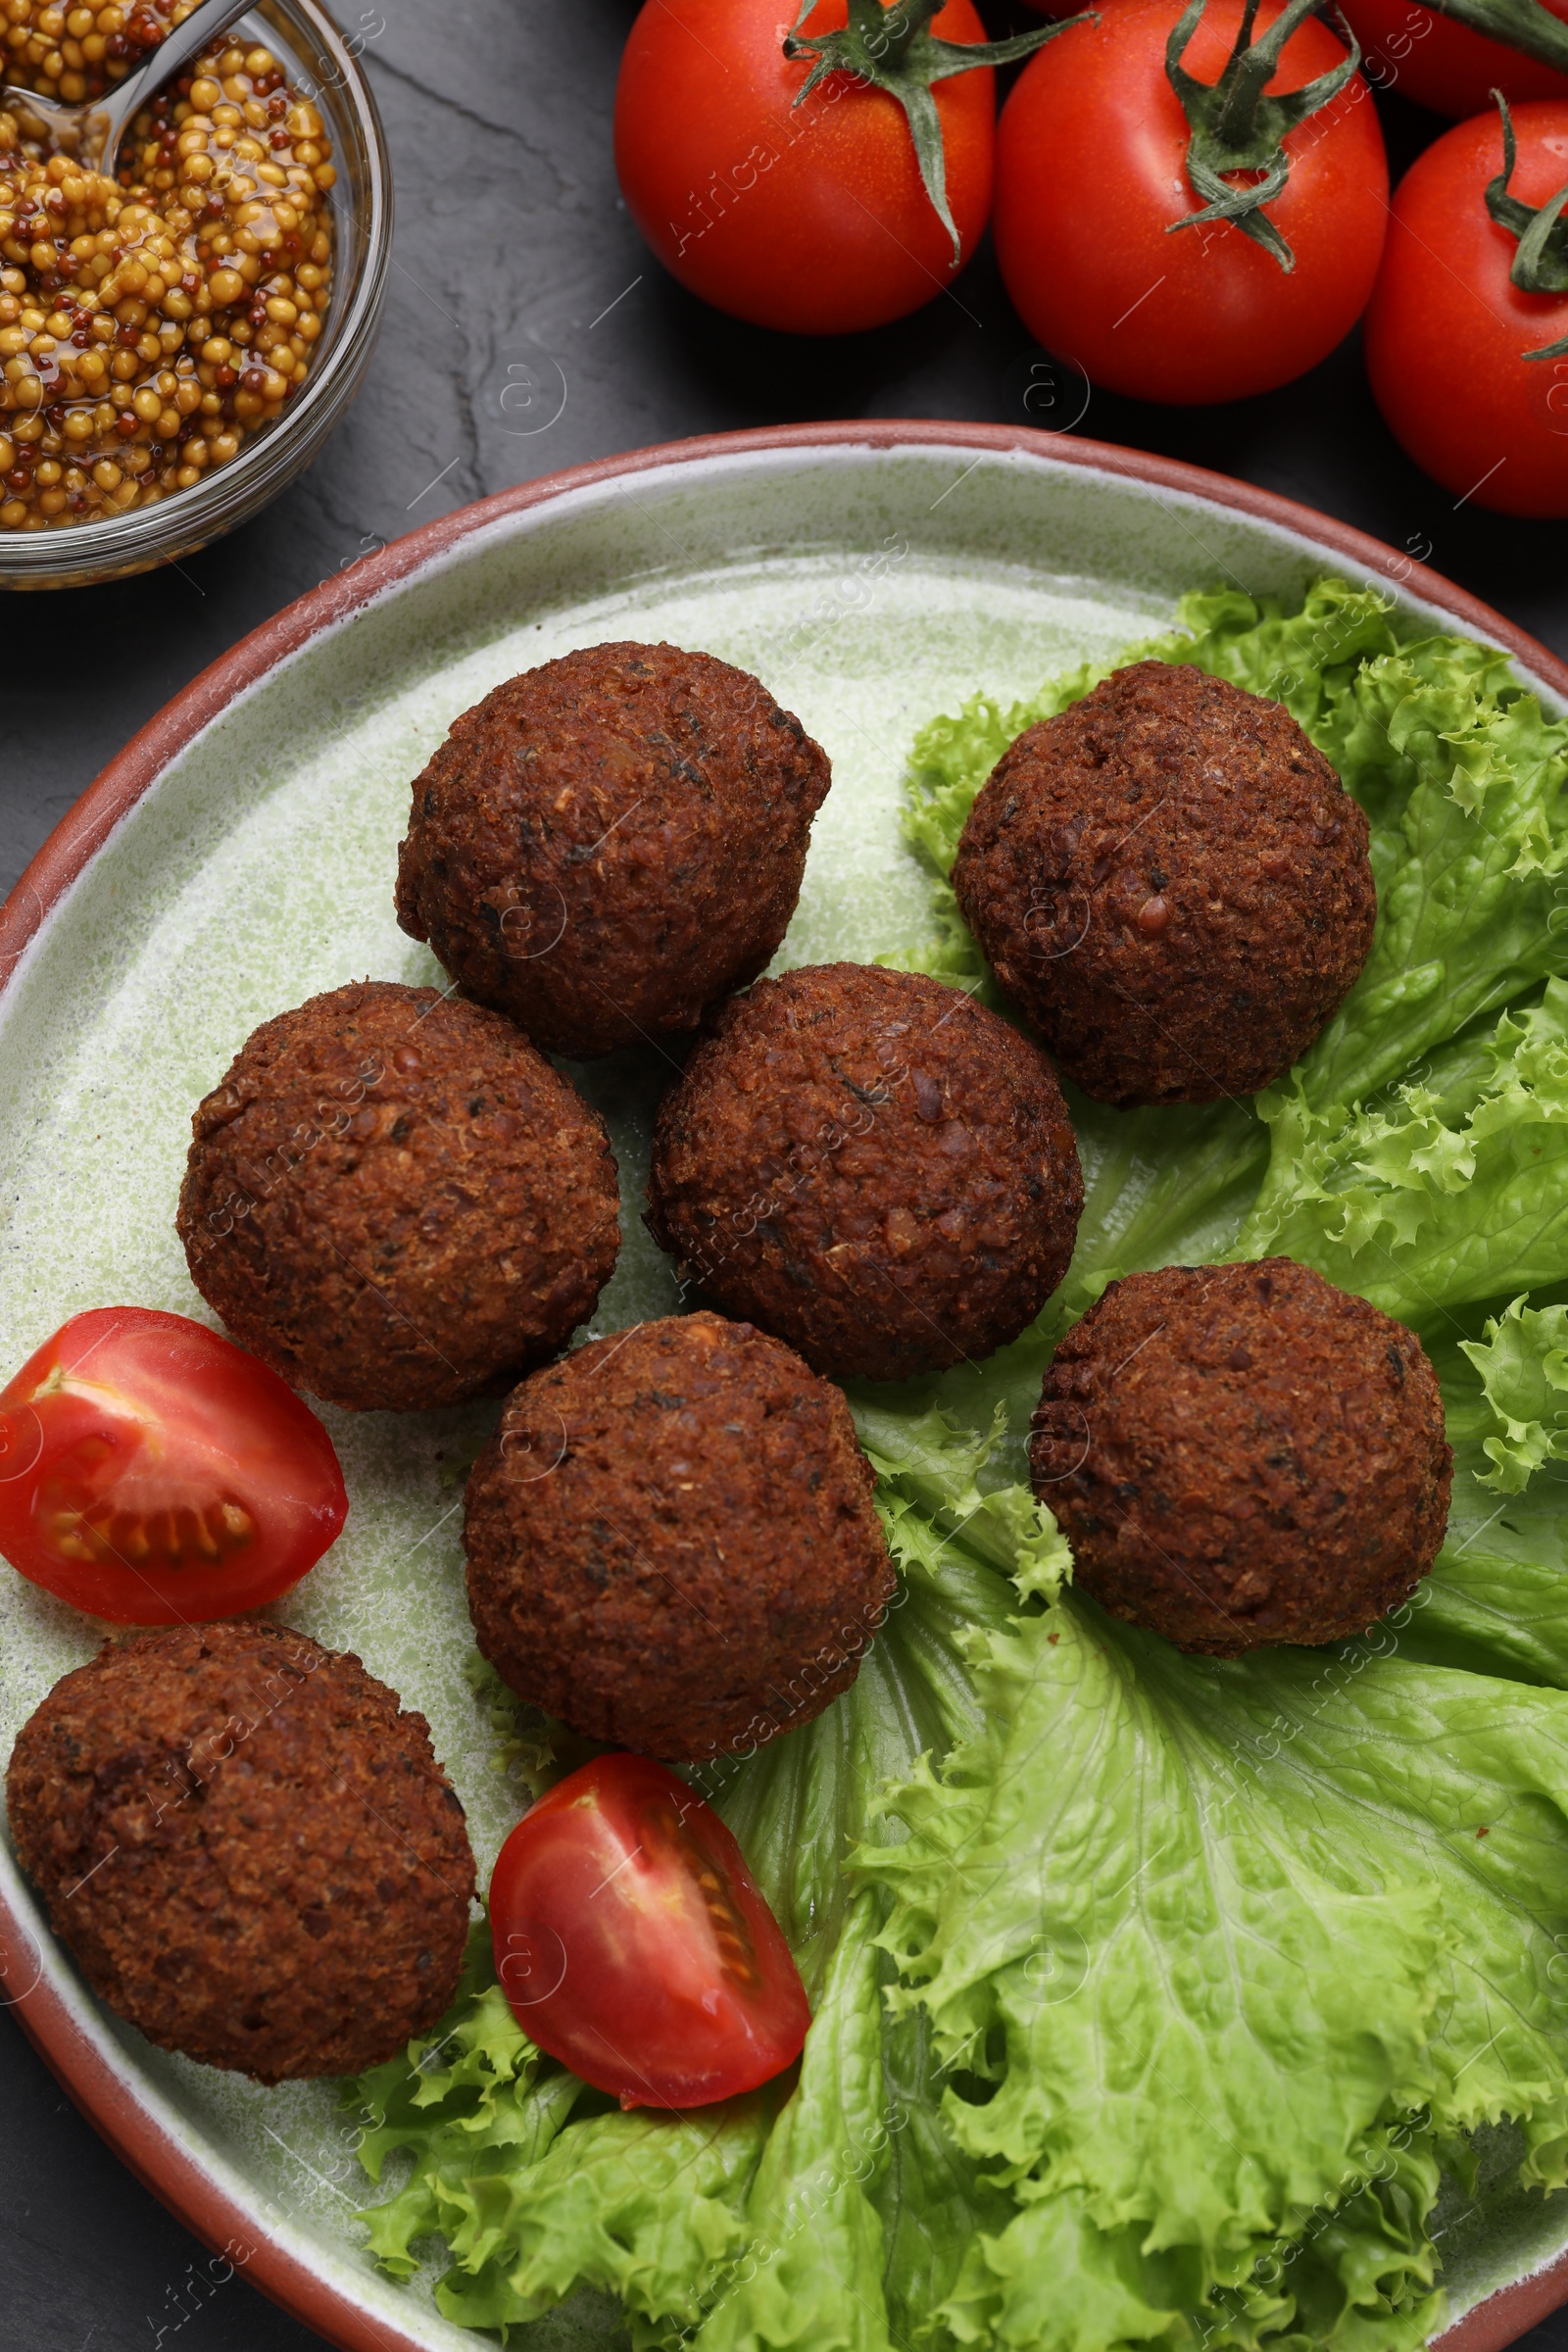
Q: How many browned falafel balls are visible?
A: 7